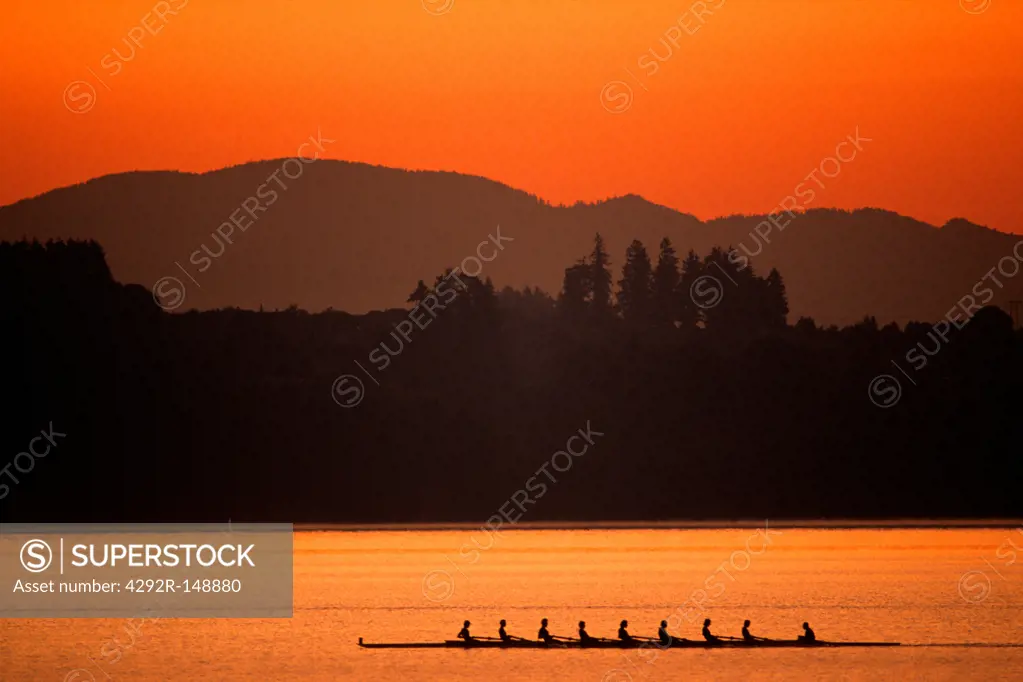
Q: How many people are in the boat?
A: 9